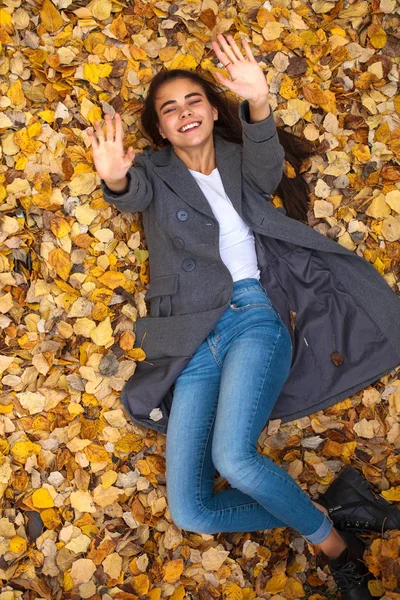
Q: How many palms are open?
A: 2